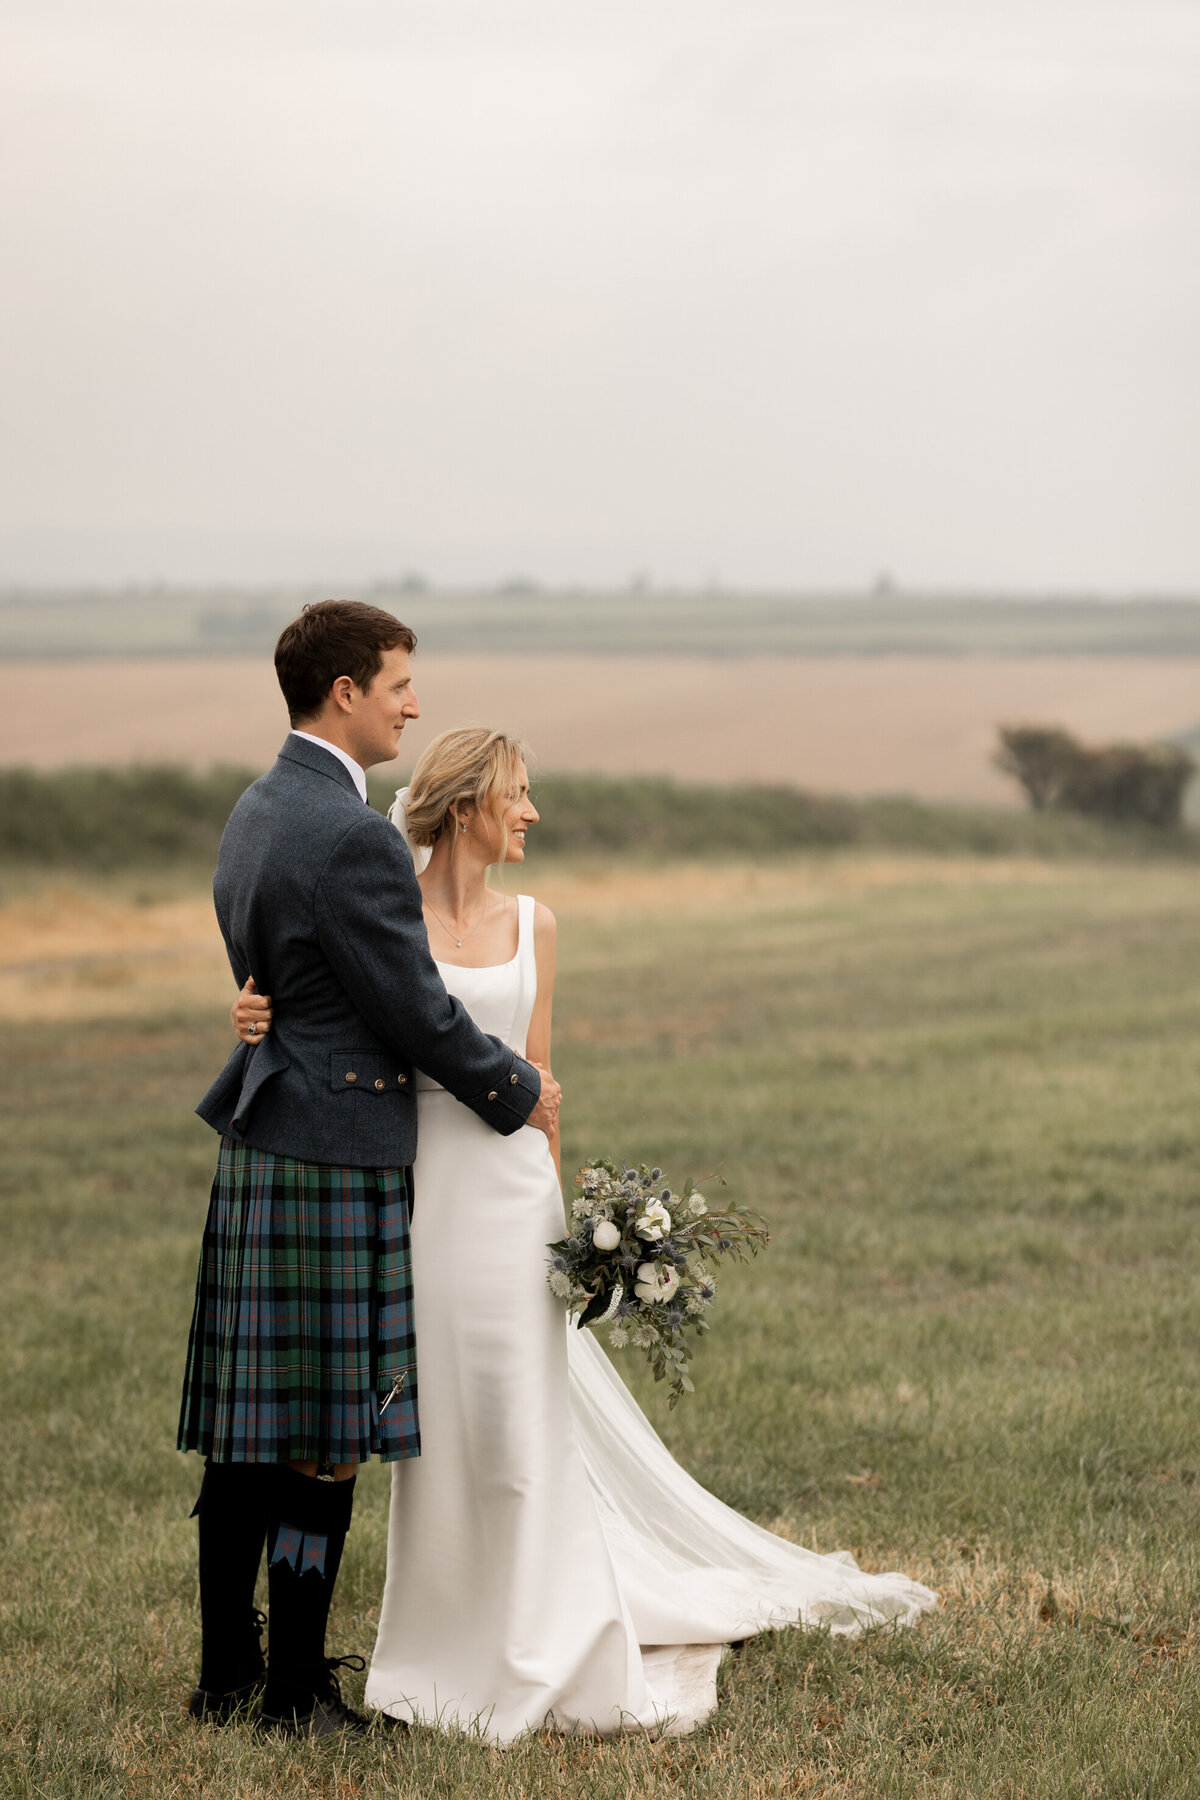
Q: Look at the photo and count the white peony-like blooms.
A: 3